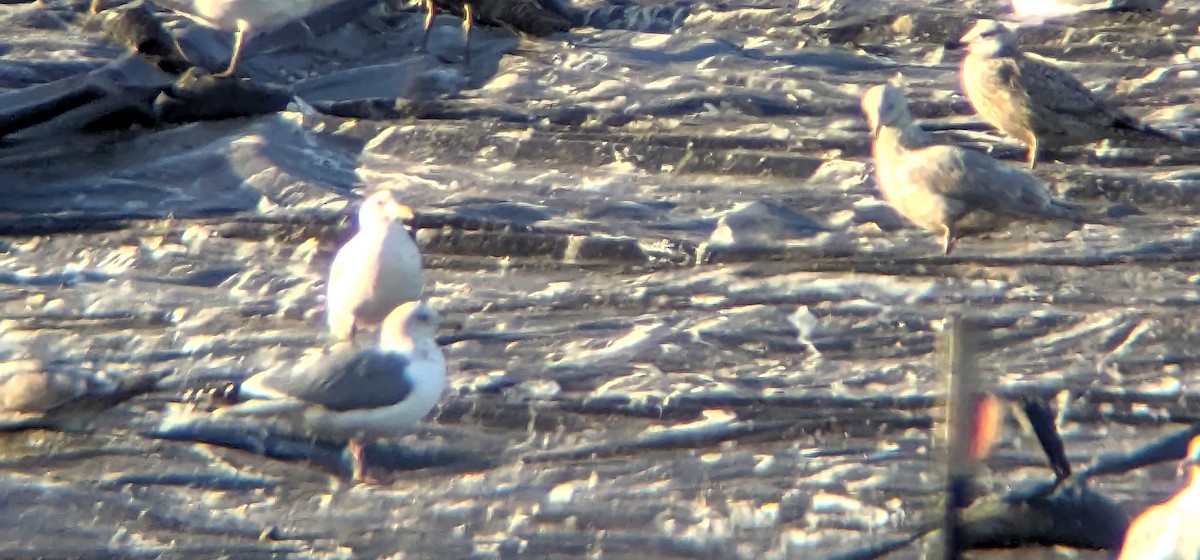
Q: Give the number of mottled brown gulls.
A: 2